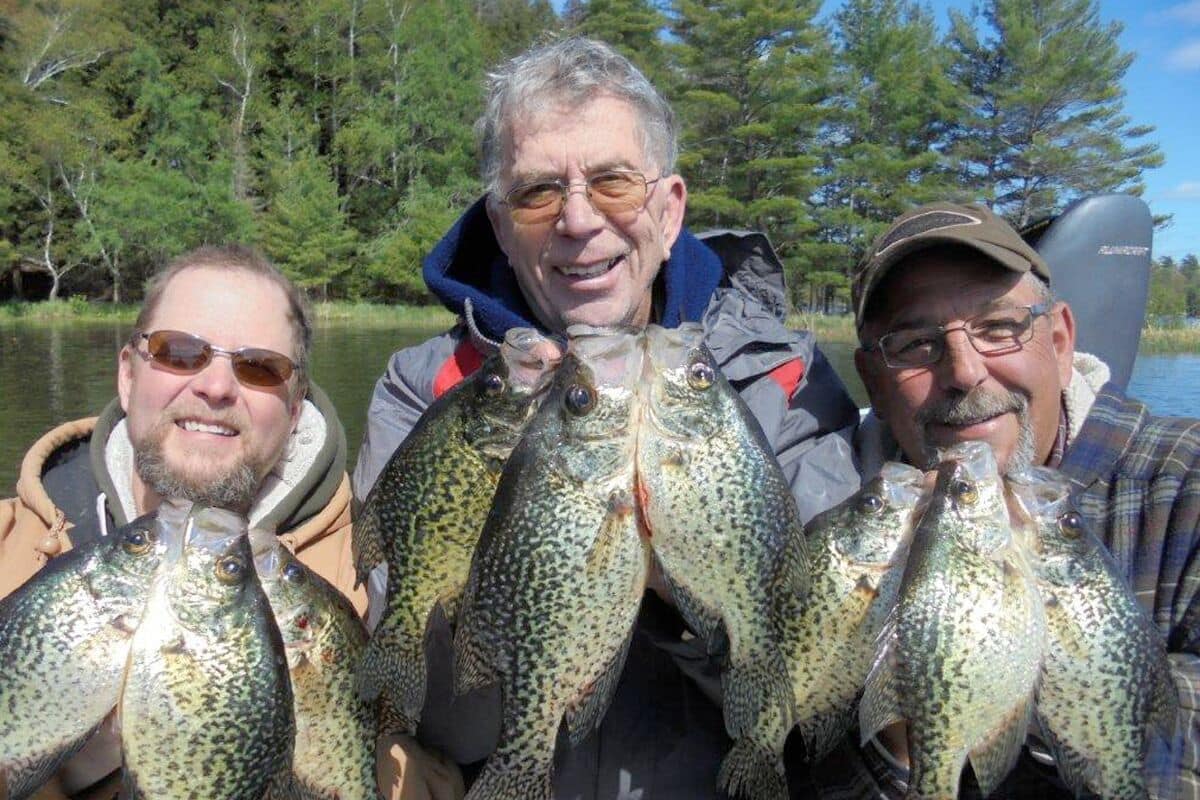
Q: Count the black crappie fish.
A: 9